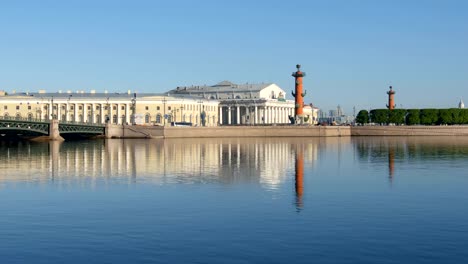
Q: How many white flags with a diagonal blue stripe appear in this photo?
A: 0